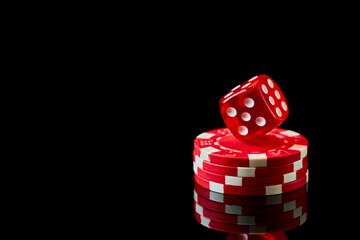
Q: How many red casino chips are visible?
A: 4